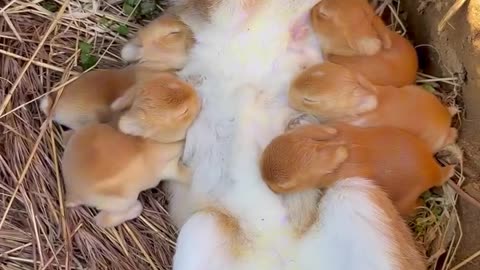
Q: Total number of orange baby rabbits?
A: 5